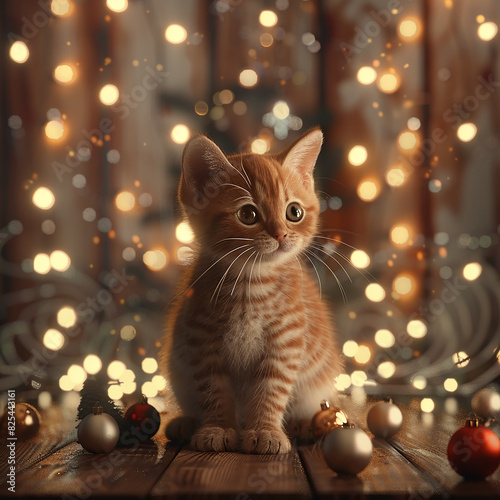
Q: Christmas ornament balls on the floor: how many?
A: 8